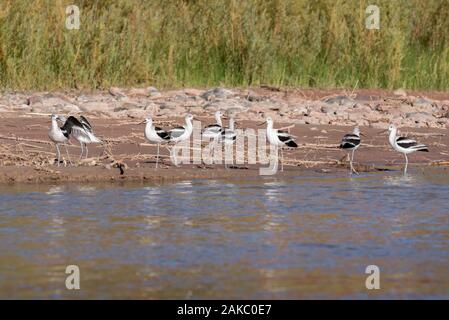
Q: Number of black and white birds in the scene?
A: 9